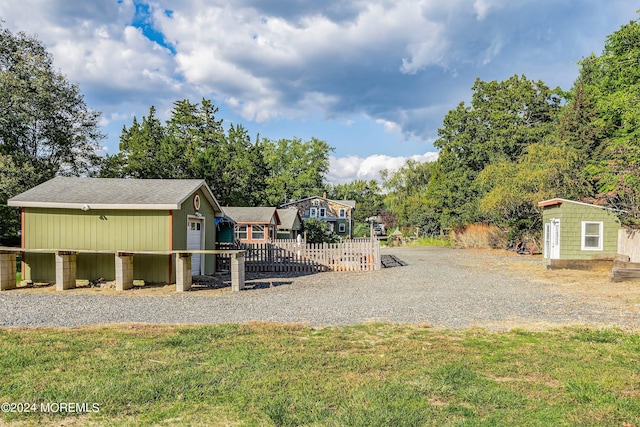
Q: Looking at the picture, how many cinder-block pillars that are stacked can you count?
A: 5